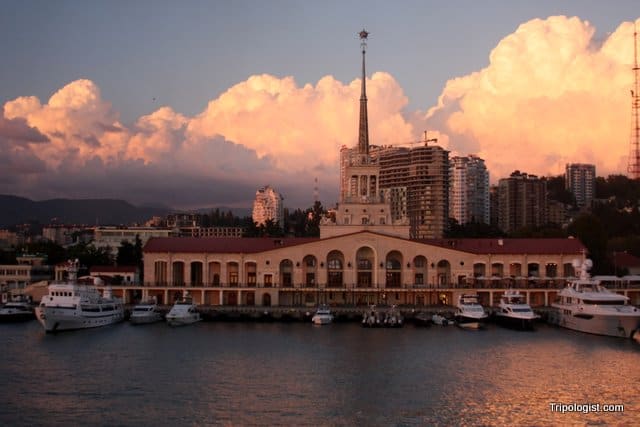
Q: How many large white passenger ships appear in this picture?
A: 2